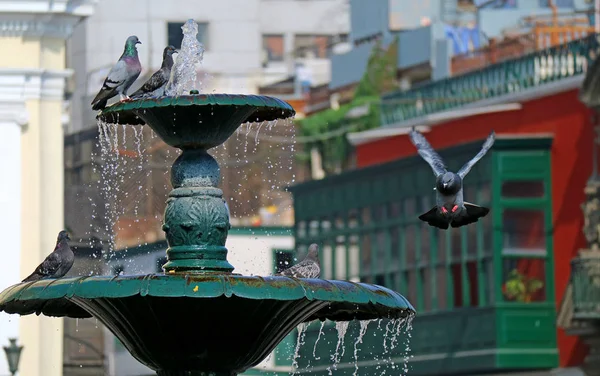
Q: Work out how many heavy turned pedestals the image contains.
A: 1